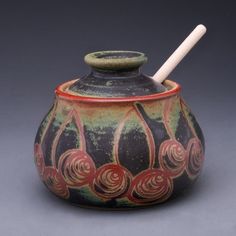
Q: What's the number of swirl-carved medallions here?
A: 7